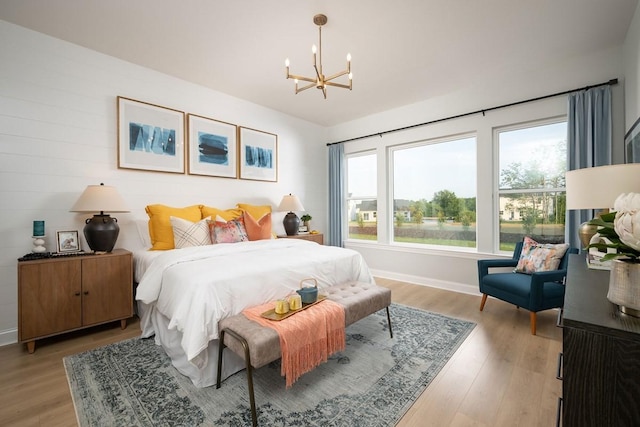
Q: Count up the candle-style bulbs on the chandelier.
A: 6